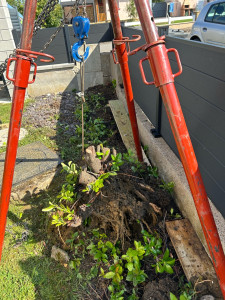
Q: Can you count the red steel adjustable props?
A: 3